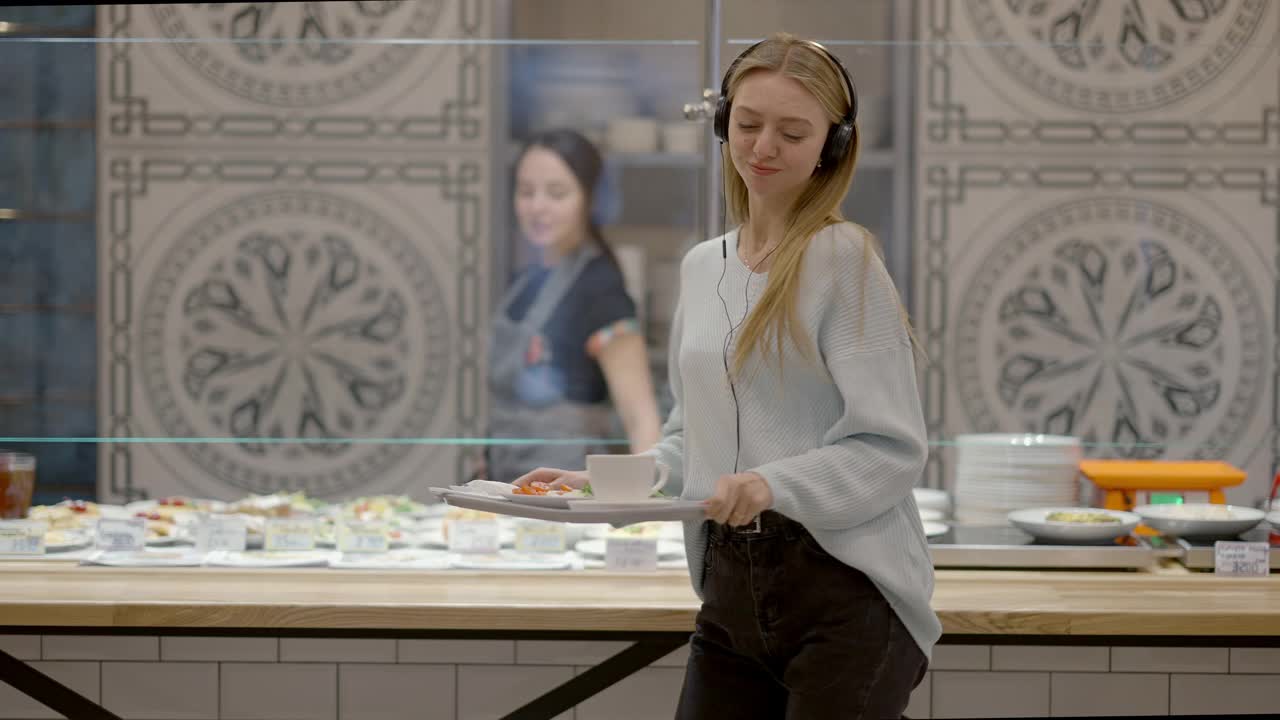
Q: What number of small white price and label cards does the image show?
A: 9